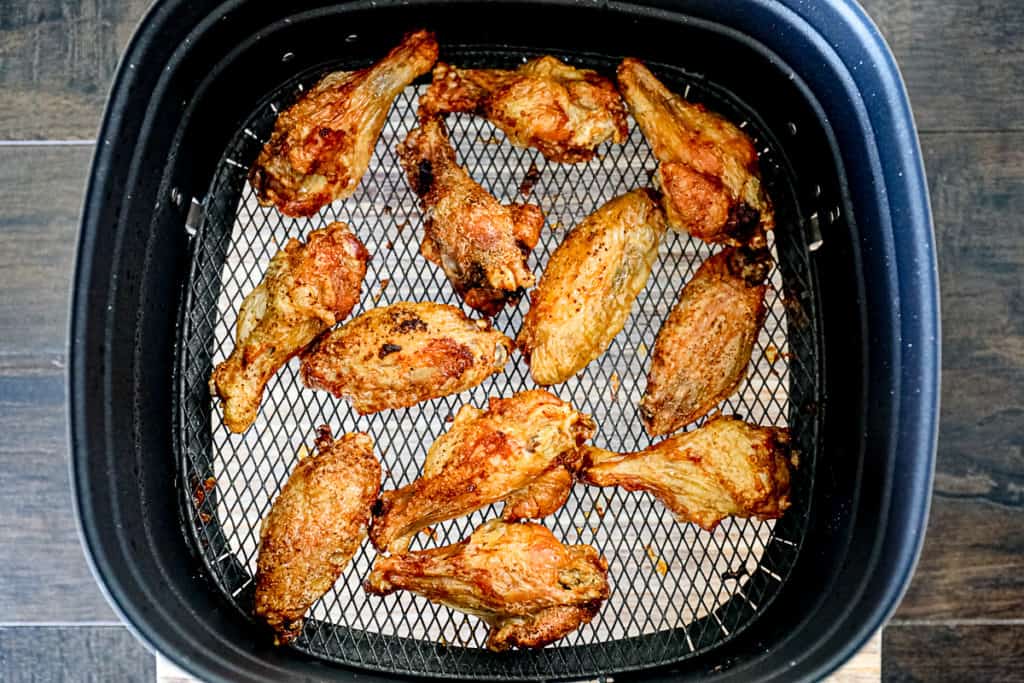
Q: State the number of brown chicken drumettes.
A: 8